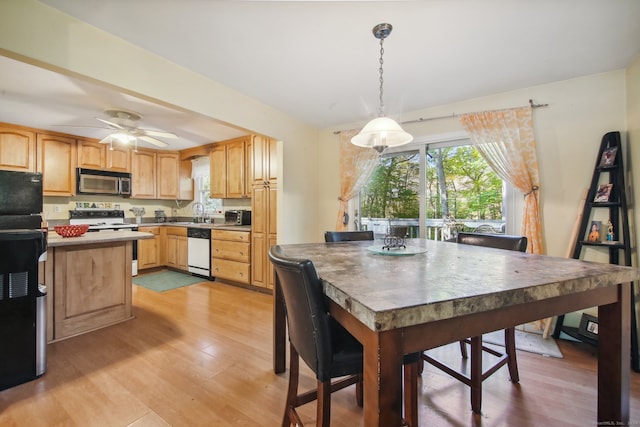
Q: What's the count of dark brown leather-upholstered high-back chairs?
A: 3